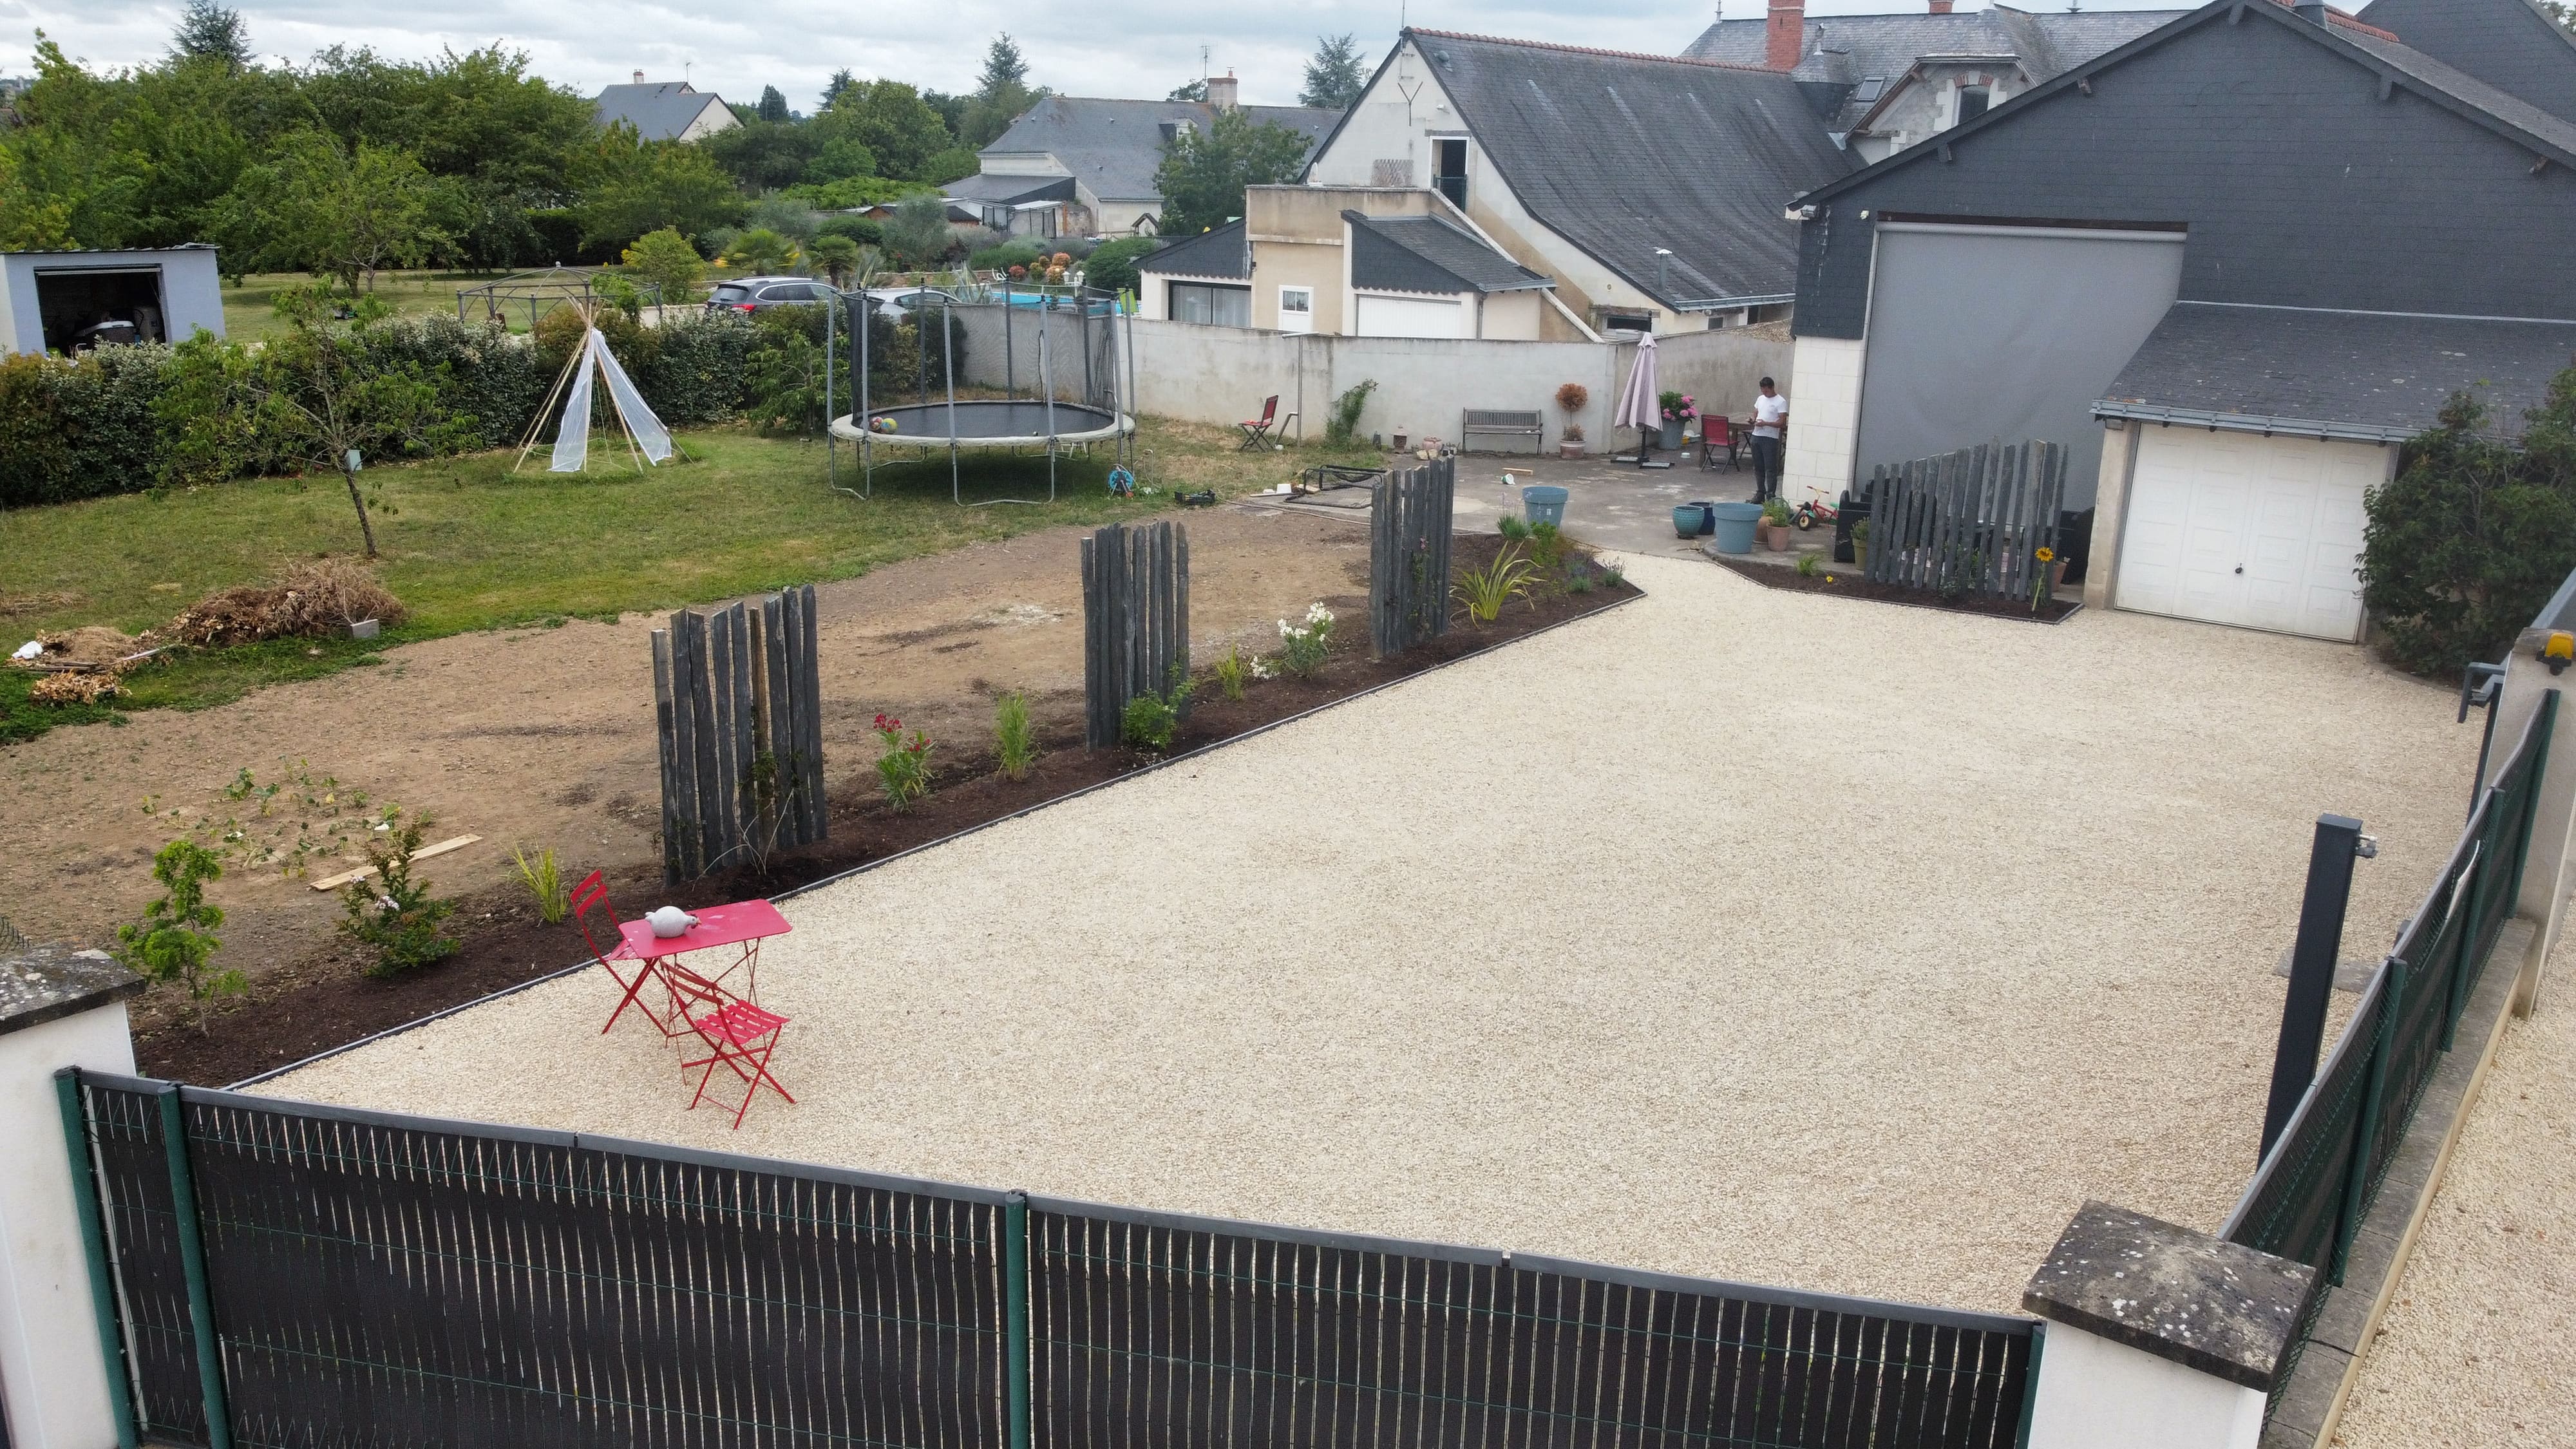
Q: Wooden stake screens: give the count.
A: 4